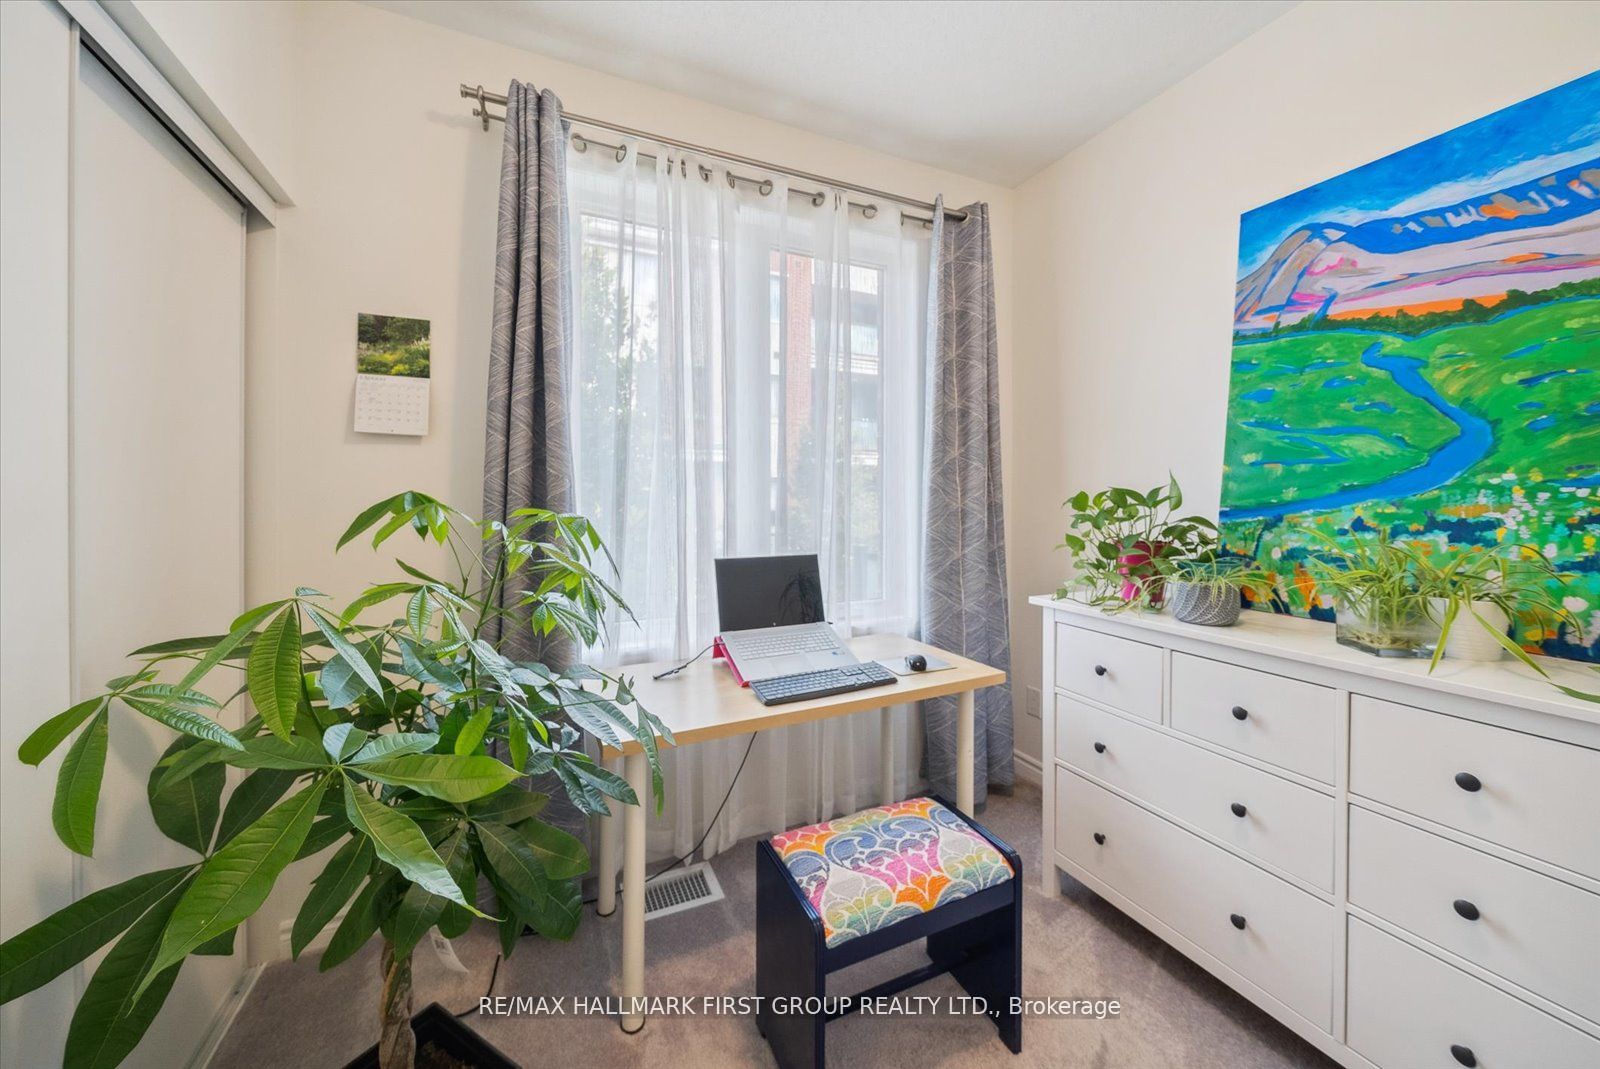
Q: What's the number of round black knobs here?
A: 9